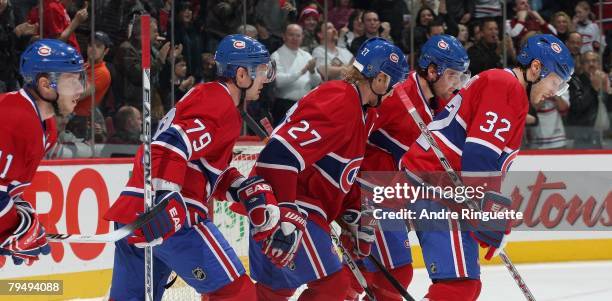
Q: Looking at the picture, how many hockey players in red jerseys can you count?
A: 5